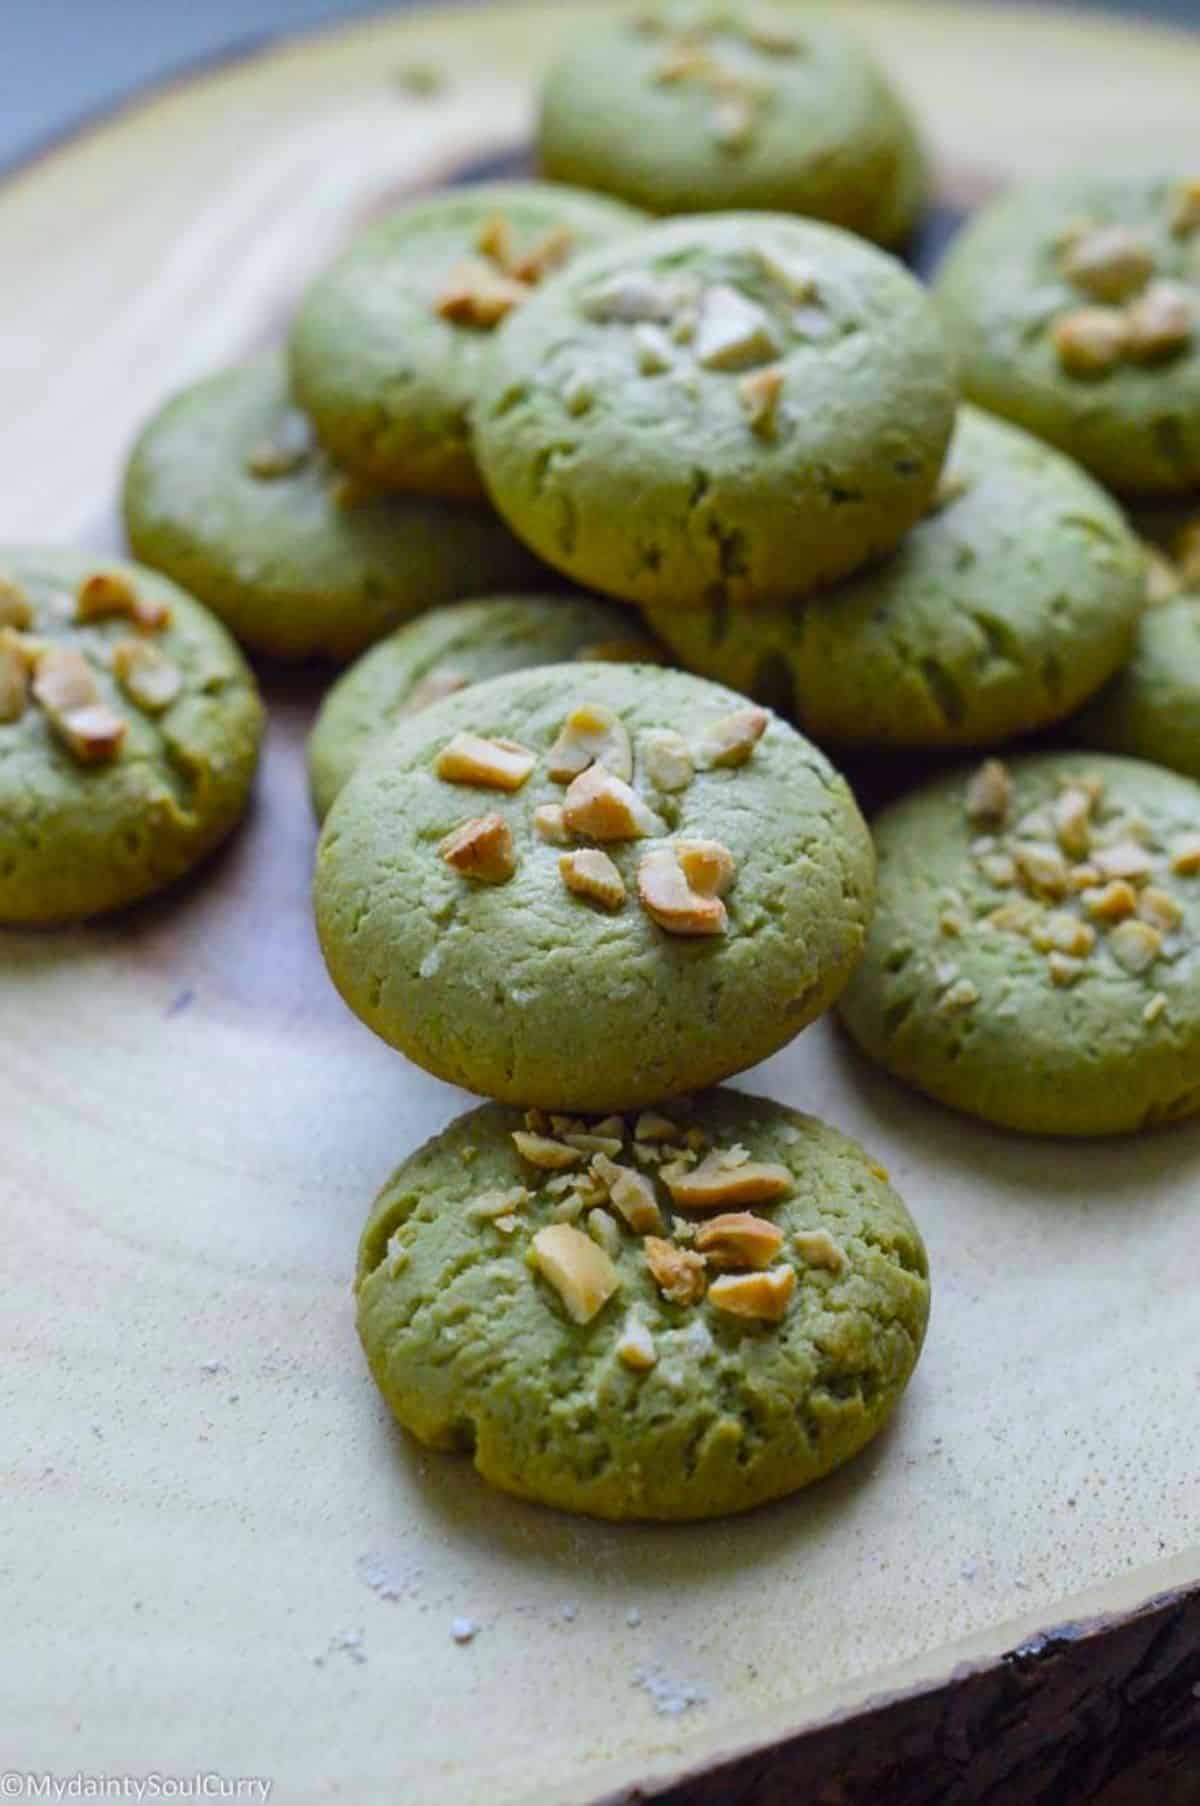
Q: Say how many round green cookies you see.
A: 12